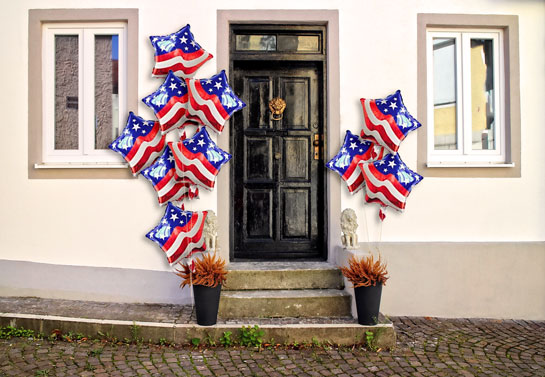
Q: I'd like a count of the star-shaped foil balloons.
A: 10